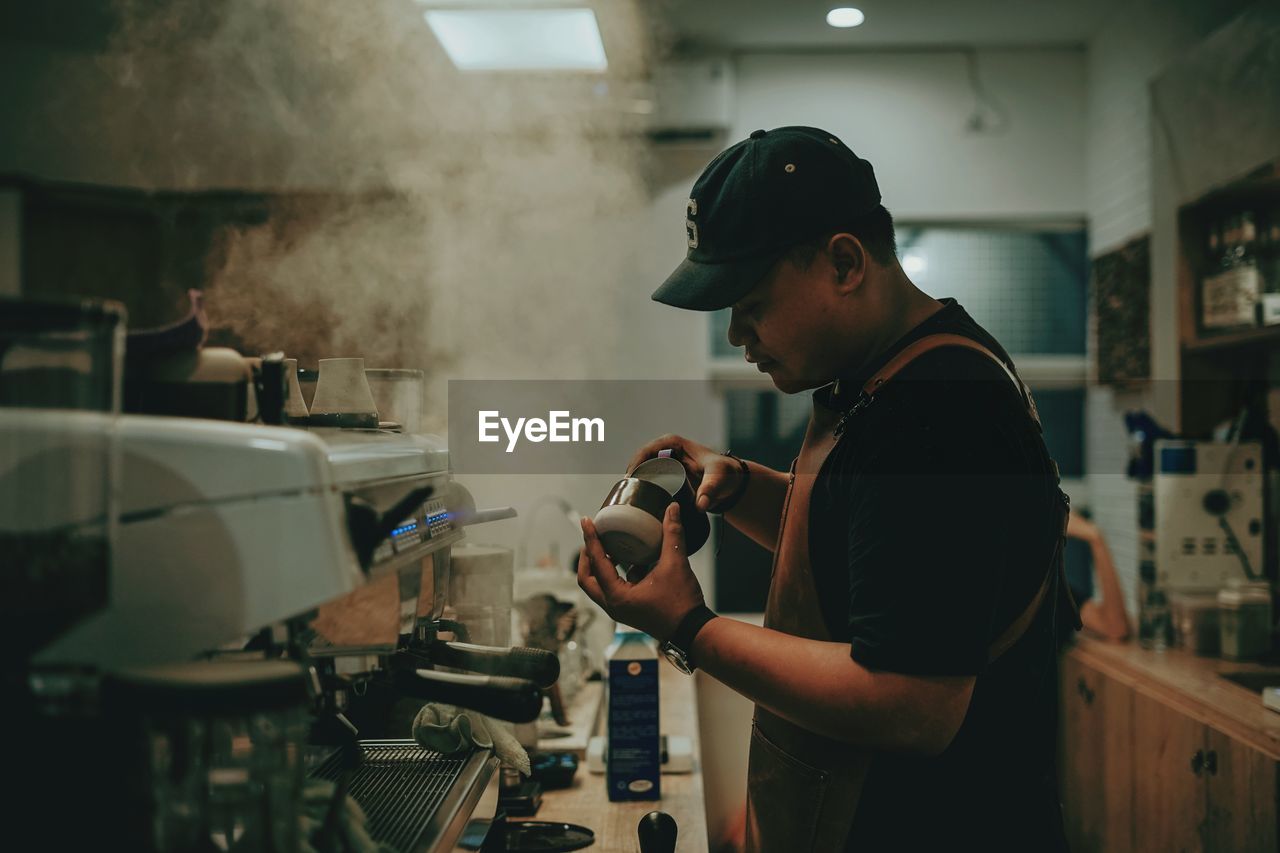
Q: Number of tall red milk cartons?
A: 0